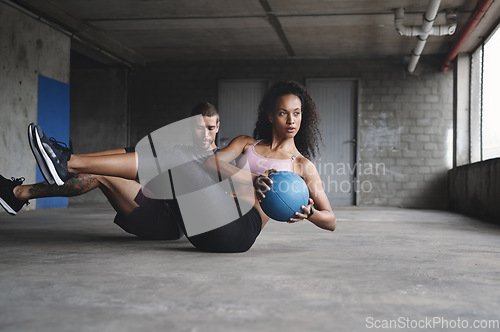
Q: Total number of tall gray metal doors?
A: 2